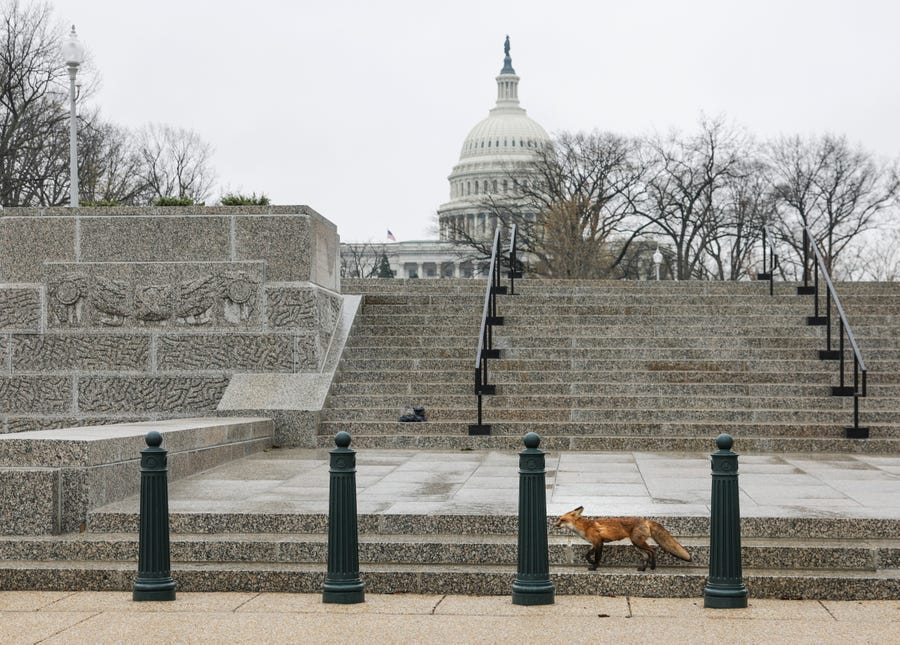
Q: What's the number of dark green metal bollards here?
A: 4